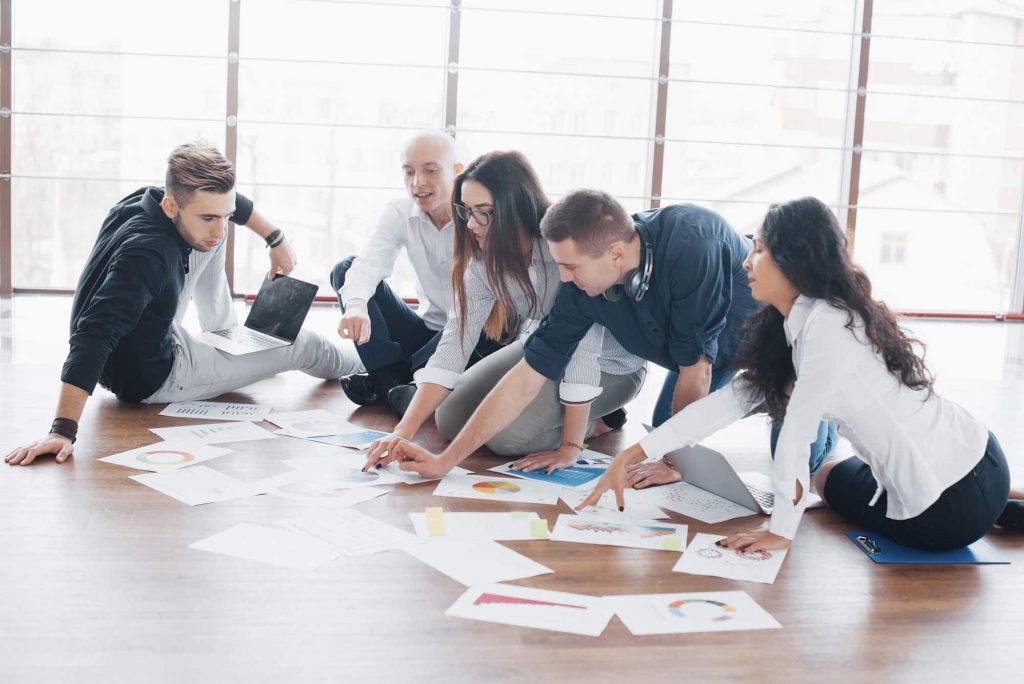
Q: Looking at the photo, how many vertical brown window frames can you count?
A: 5